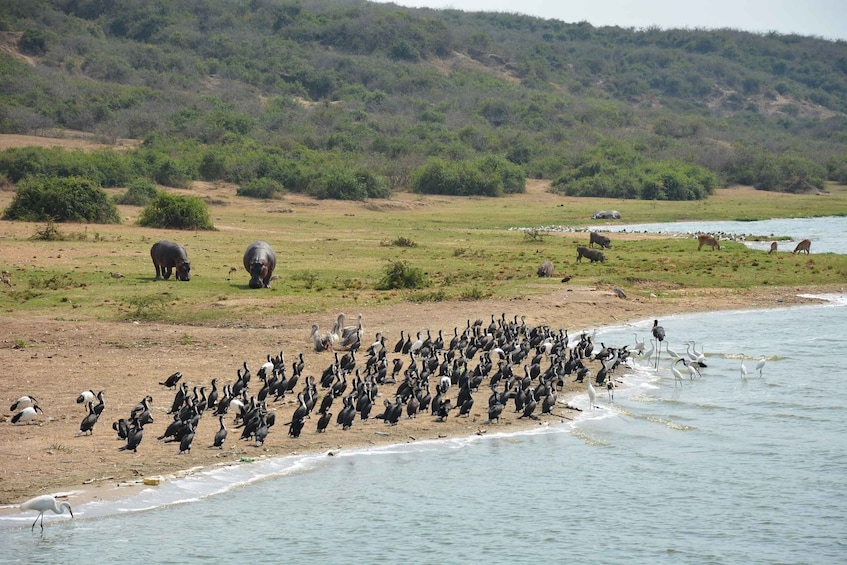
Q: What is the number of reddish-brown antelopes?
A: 3